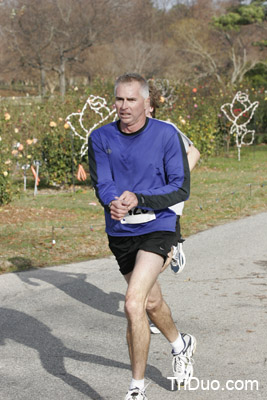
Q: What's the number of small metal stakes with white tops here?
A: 2